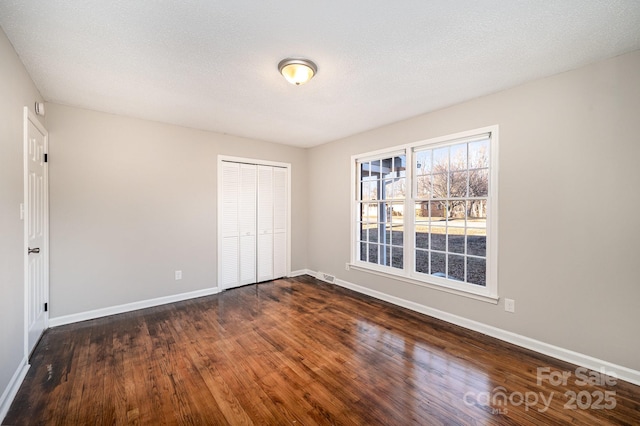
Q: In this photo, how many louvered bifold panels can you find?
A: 4